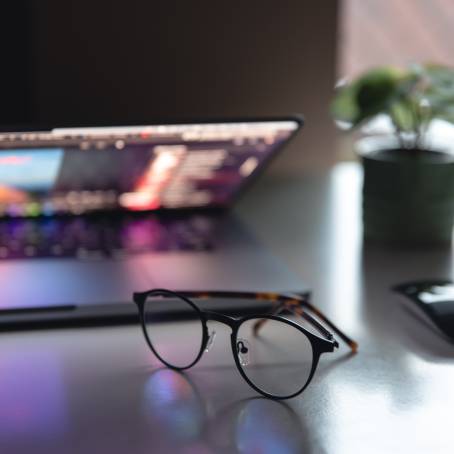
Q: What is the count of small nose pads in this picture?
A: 2